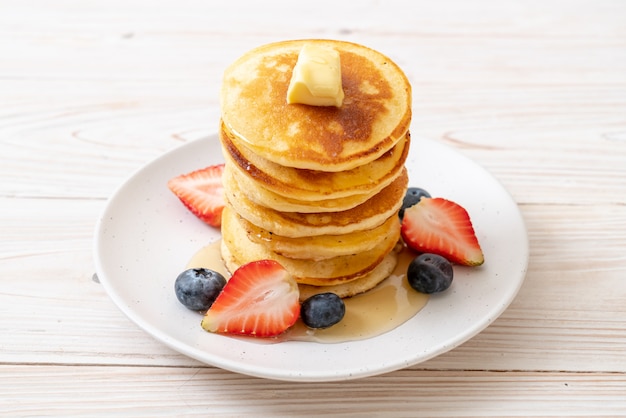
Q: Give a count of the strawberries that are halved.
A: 3